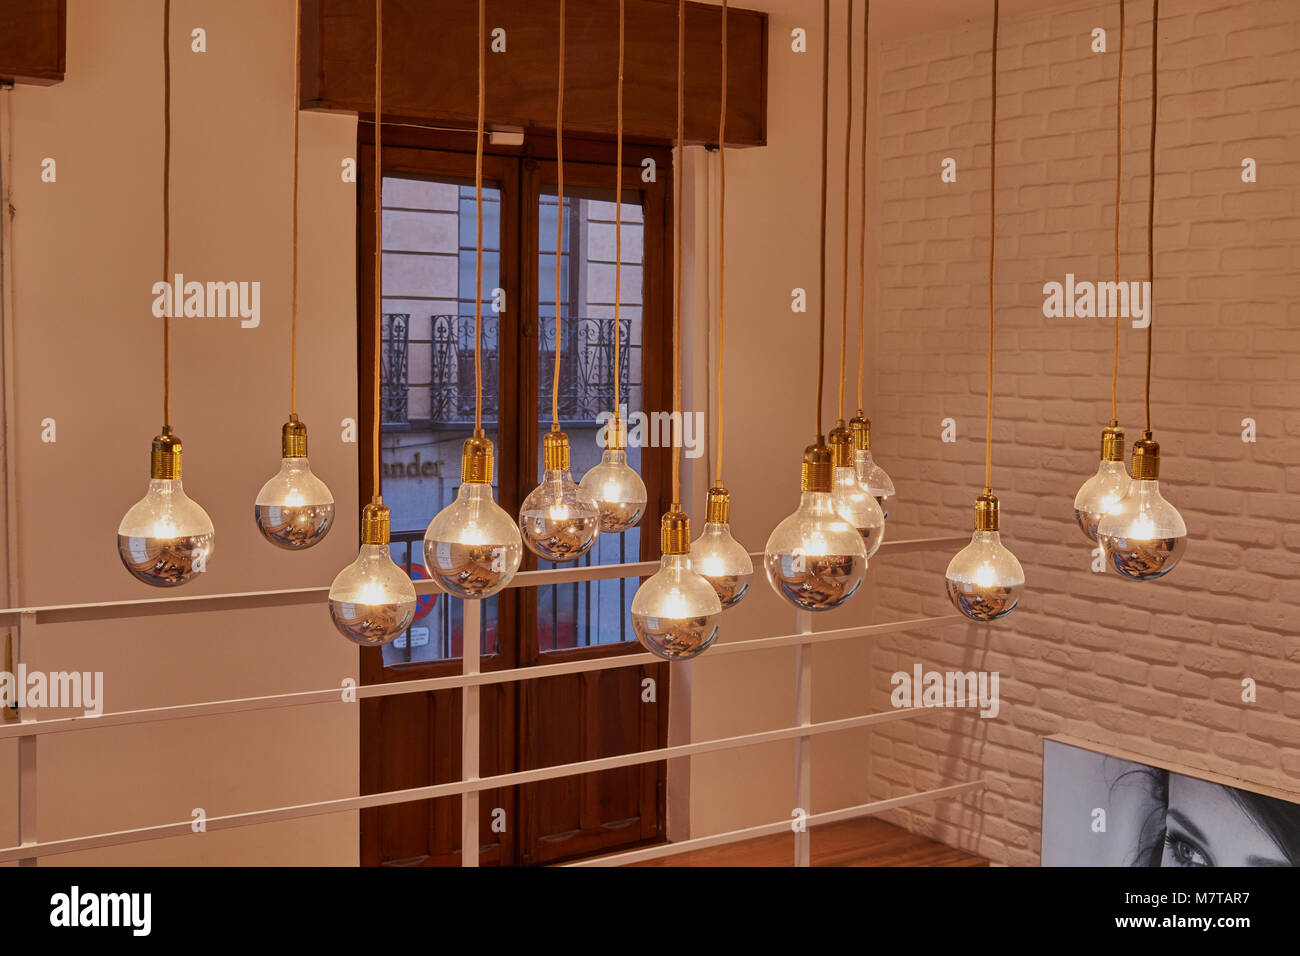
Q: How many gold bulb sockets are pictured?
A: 14